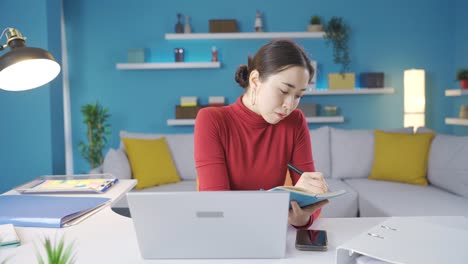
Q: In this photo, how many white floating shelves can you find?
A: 6